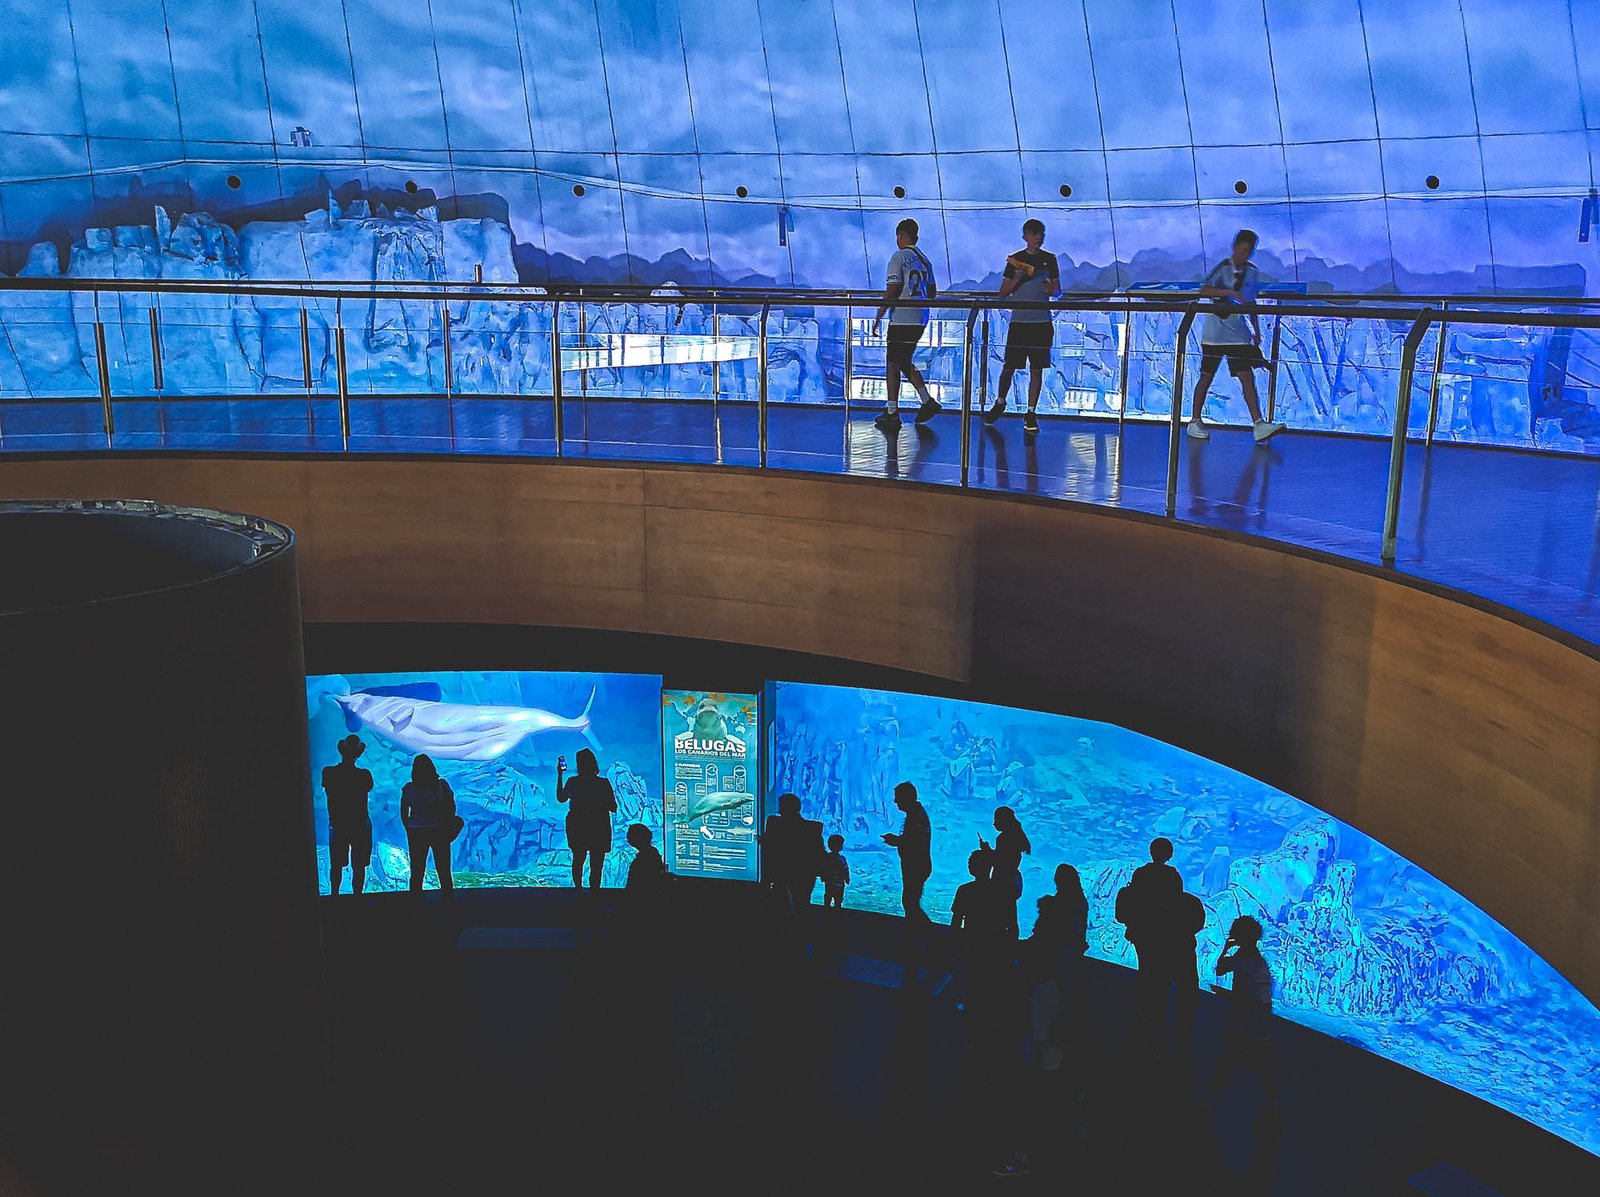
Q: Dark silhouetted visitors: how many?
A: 12